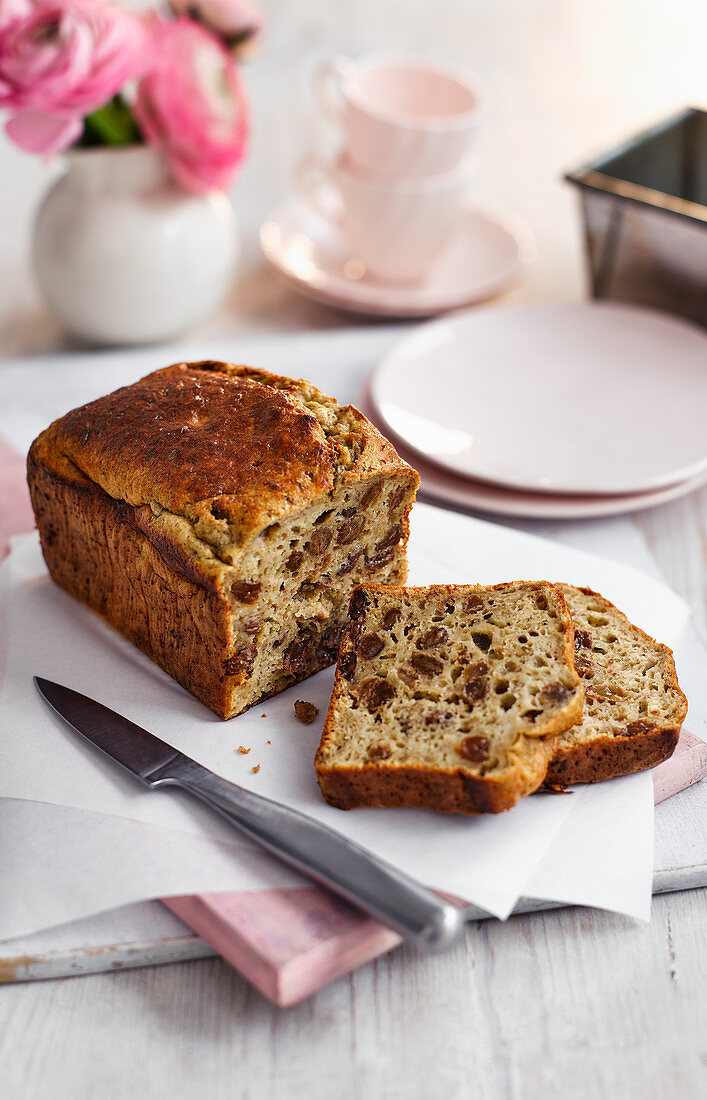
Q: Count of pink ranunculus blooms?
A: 3